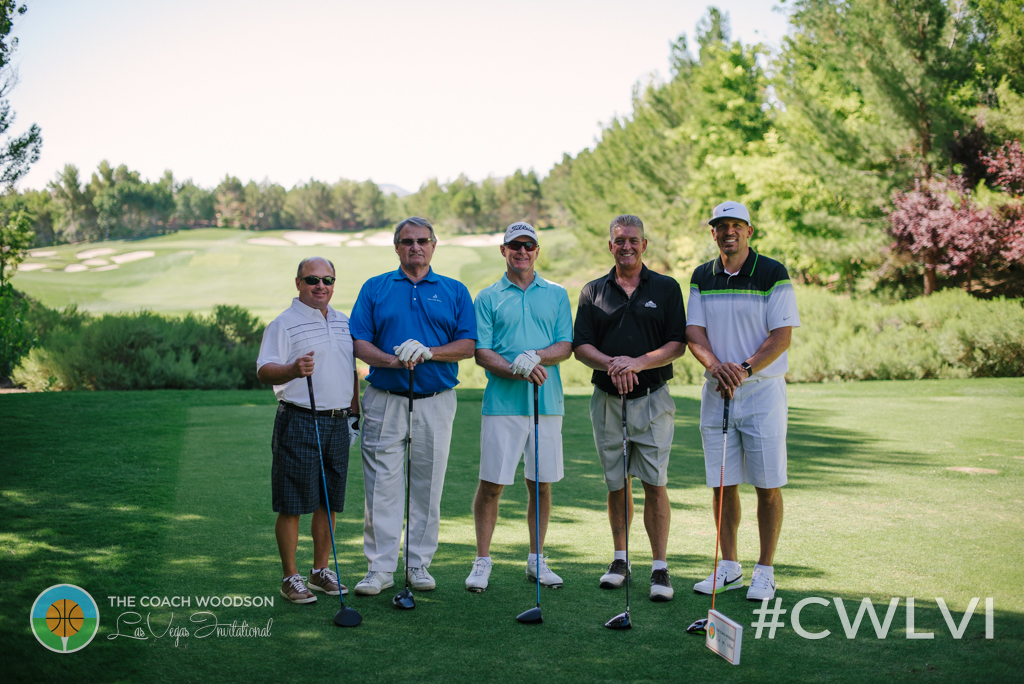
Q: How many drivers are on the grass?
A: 5